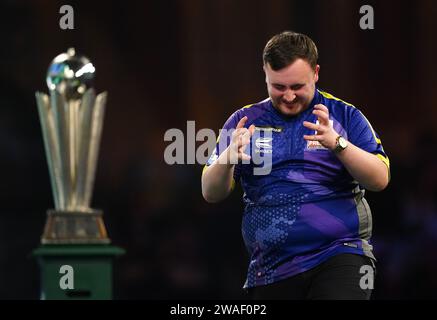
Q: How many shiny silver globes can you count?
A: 1